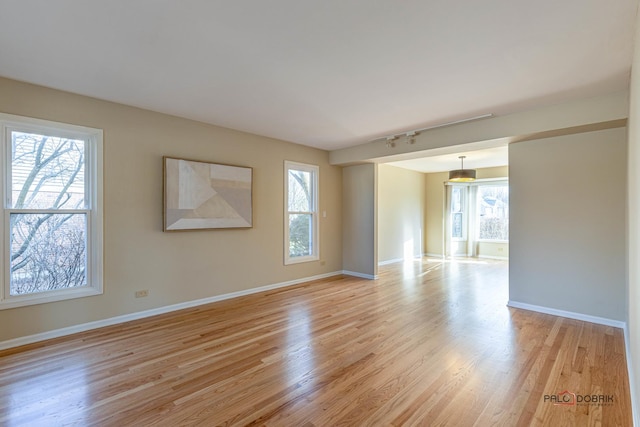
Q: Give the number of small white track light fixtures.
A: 2